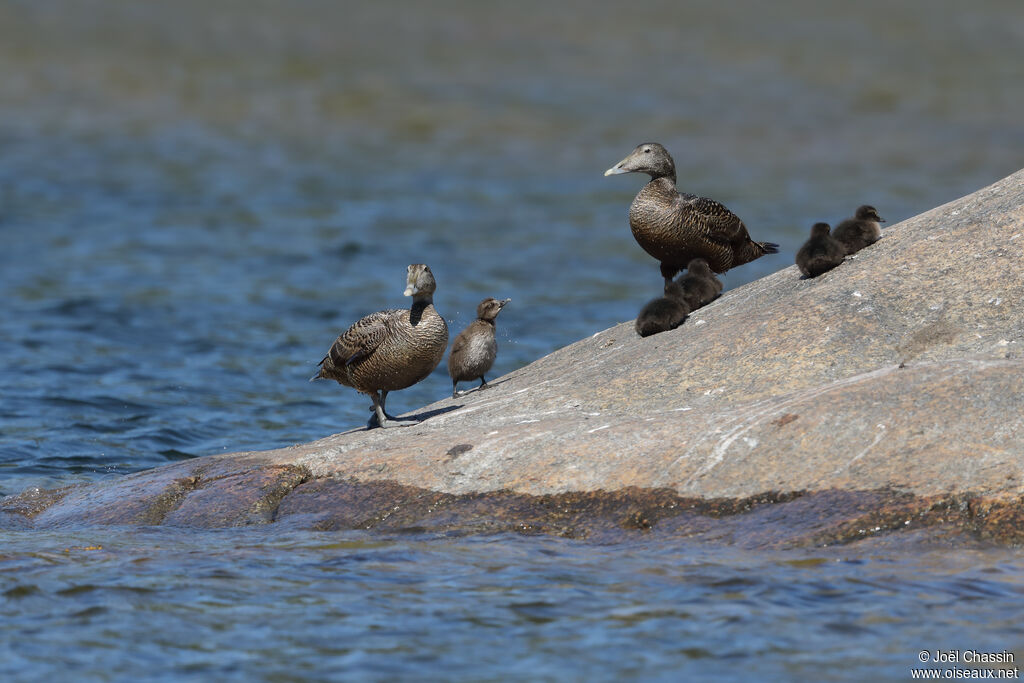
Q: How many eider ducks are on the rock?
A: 7